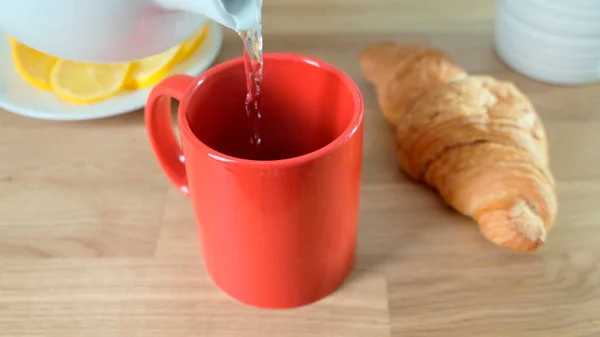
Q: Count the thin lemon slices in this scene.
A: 4